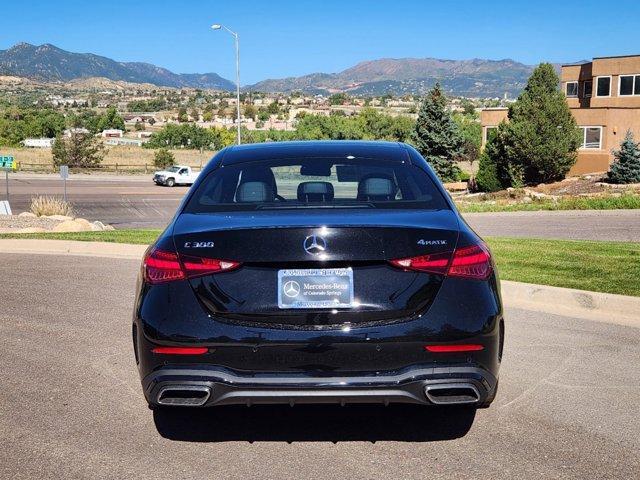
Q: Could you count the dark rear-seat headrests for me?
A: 3